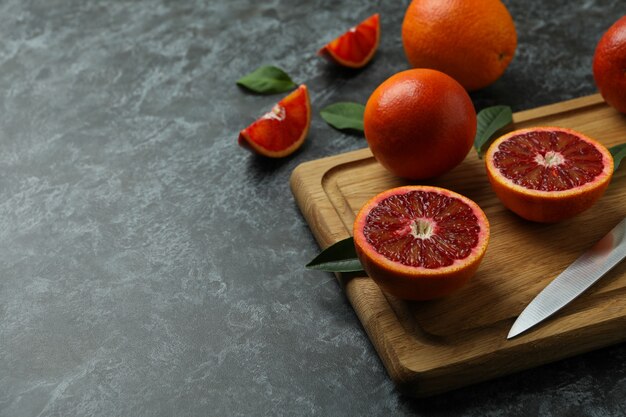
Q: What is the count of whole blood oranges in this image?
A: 3